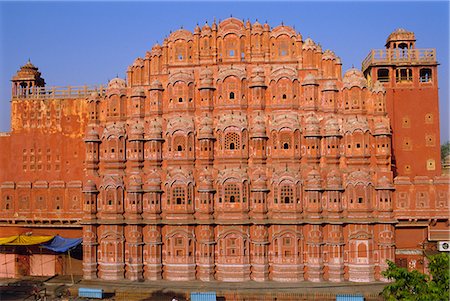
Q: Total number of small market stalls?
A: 2